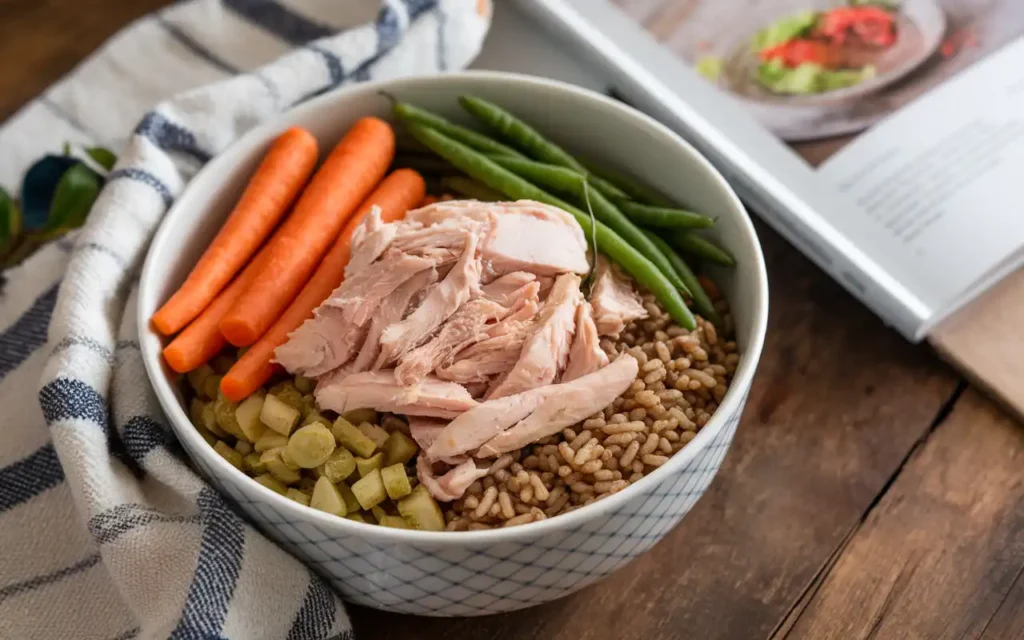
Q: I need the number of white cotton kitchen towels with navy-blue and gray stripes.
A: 1